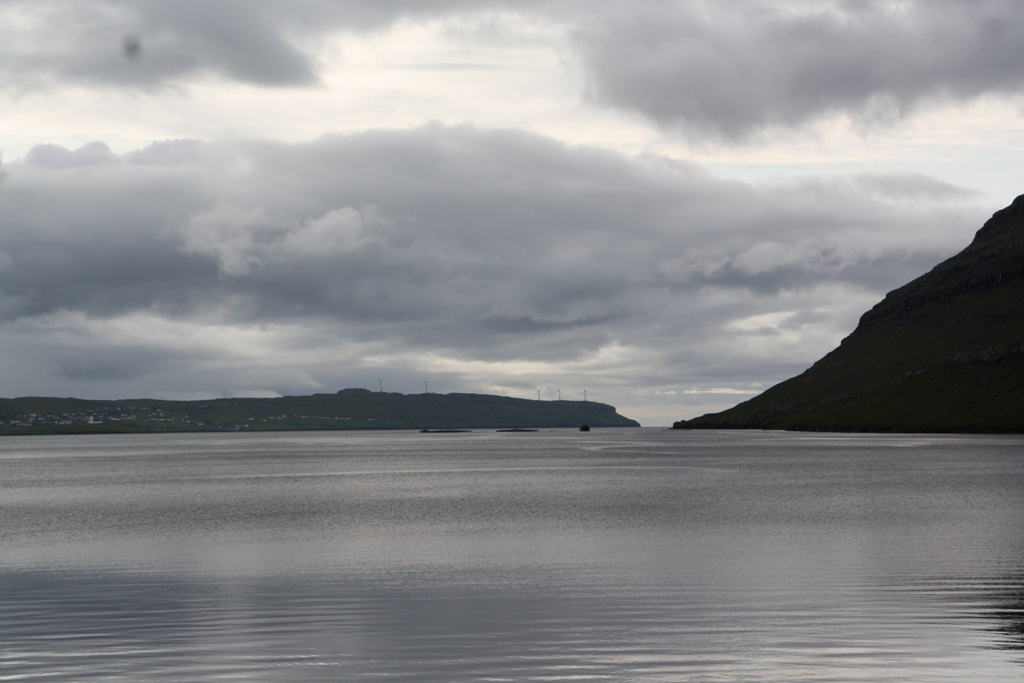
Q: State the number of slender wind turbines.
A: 5